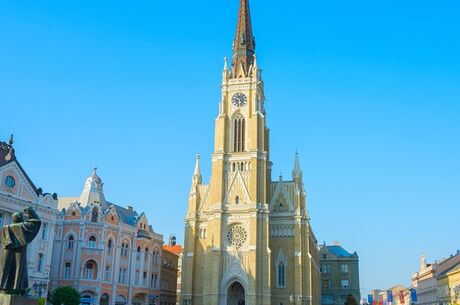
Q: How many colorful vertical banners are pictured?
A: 5